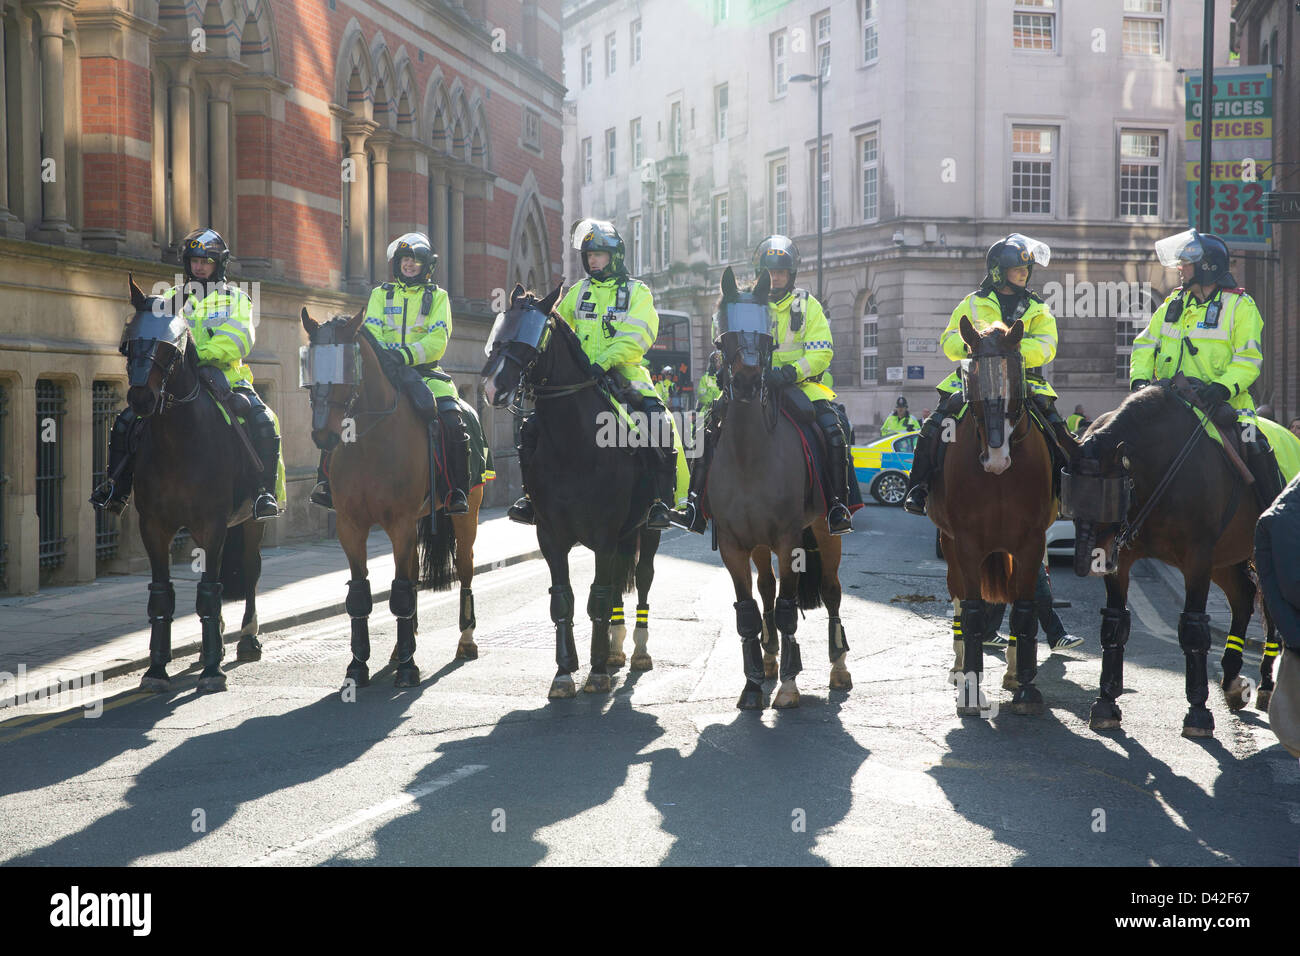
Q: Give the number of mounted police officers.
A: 6